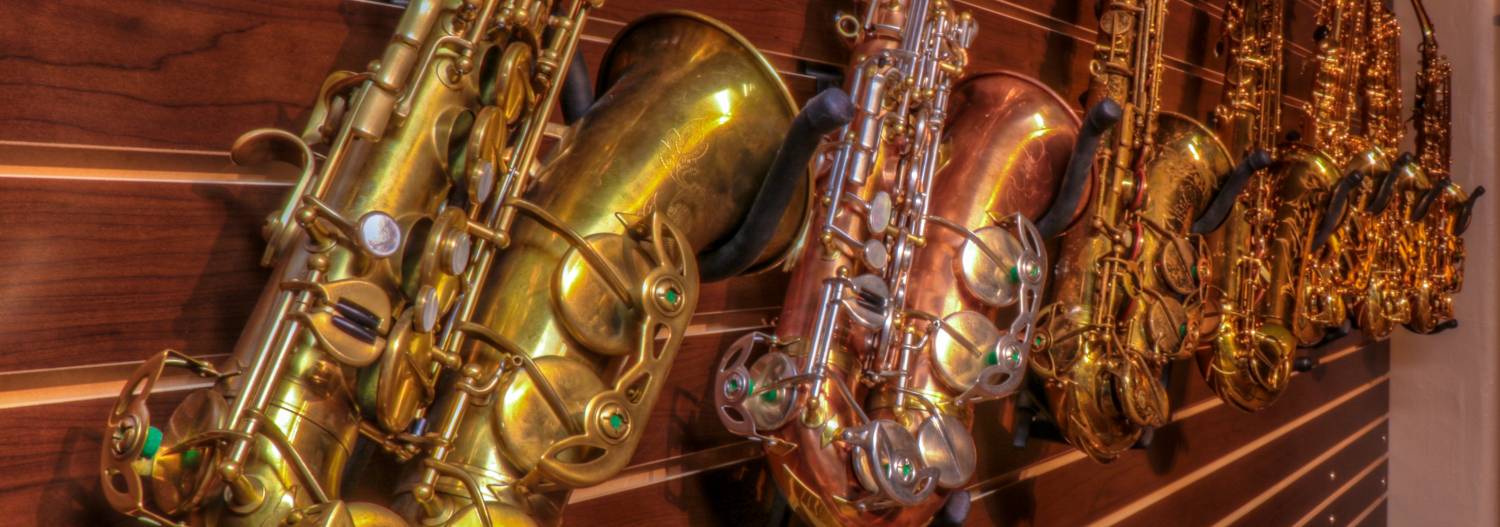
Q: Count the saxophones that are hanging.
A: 7